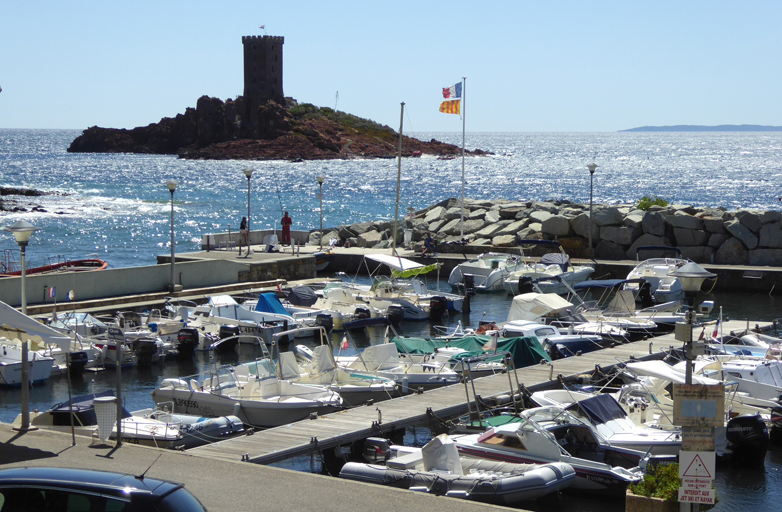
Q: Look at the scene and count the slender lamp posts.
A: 6